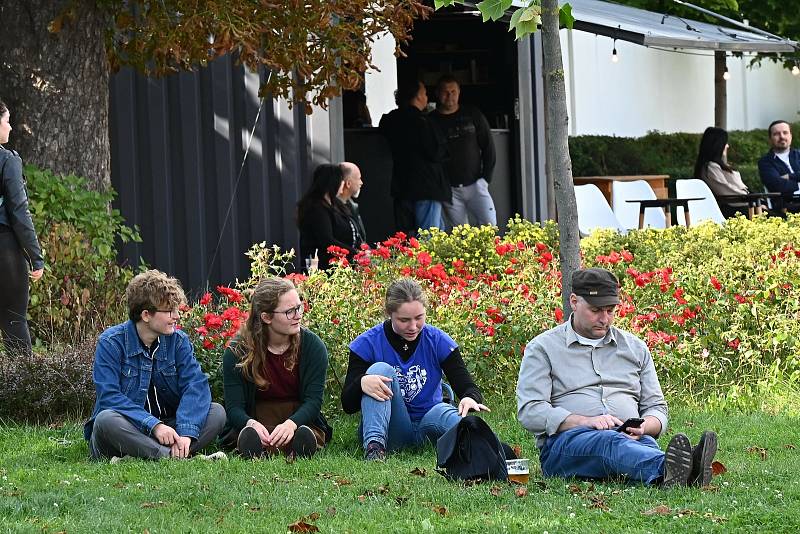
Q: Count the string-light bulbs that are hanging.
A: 3